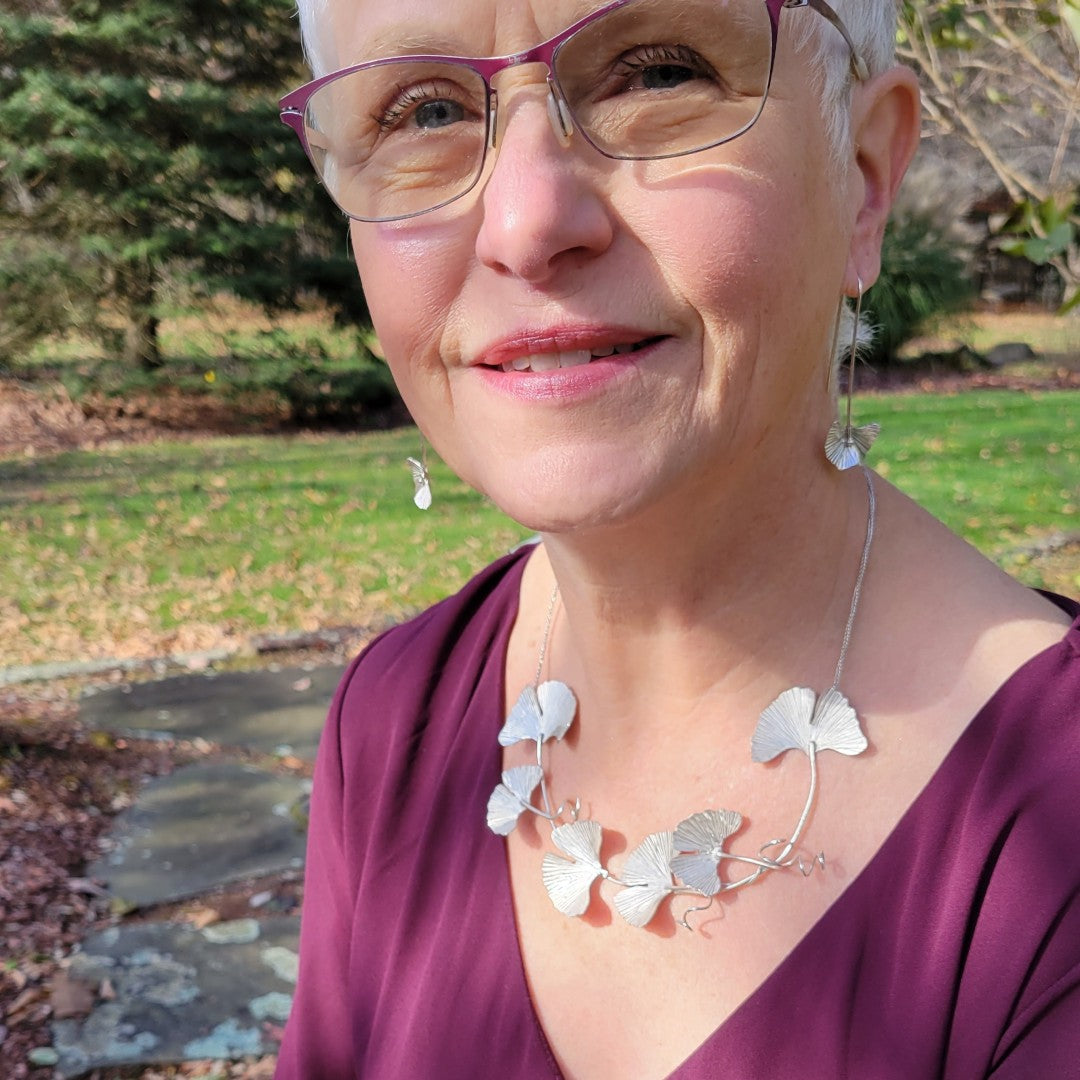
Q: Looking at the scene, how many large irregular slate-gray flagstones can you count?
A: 3